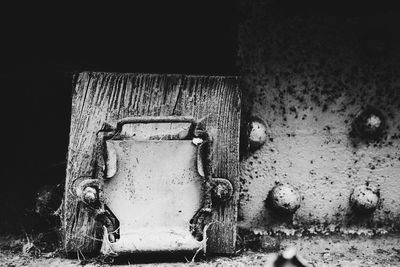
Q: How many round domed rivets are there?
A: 4